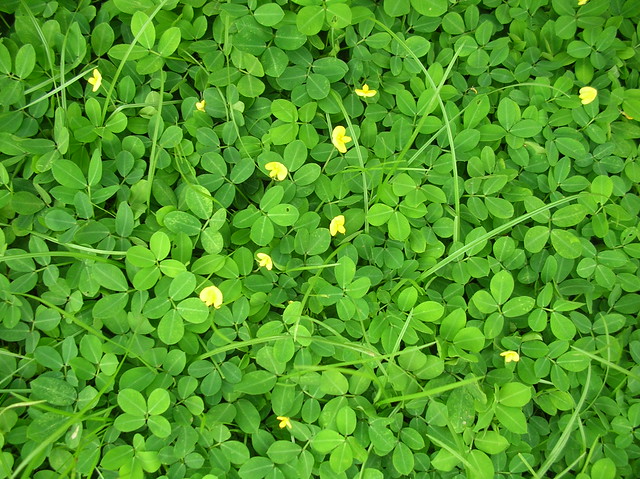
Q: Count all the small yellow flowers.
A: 12